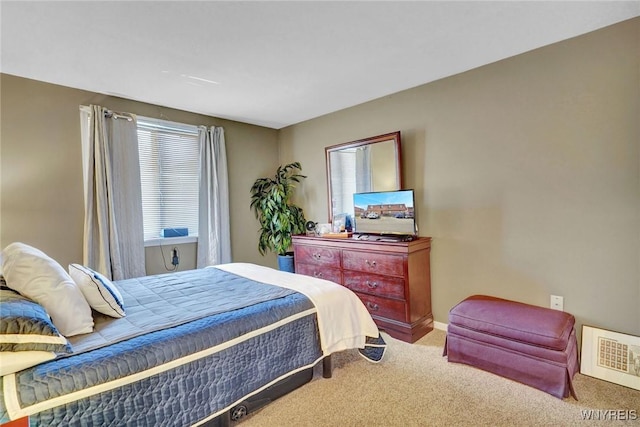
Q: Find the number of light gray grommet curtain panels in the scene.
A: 2